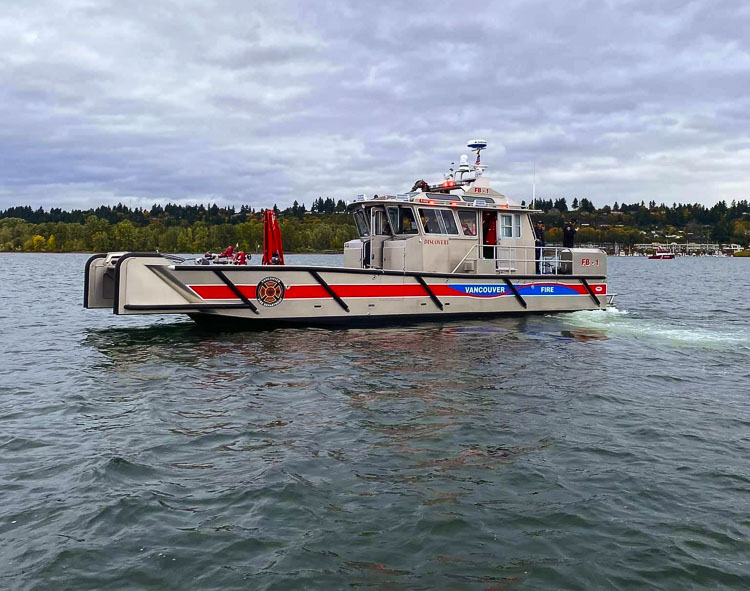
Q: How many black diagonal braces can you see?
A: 5